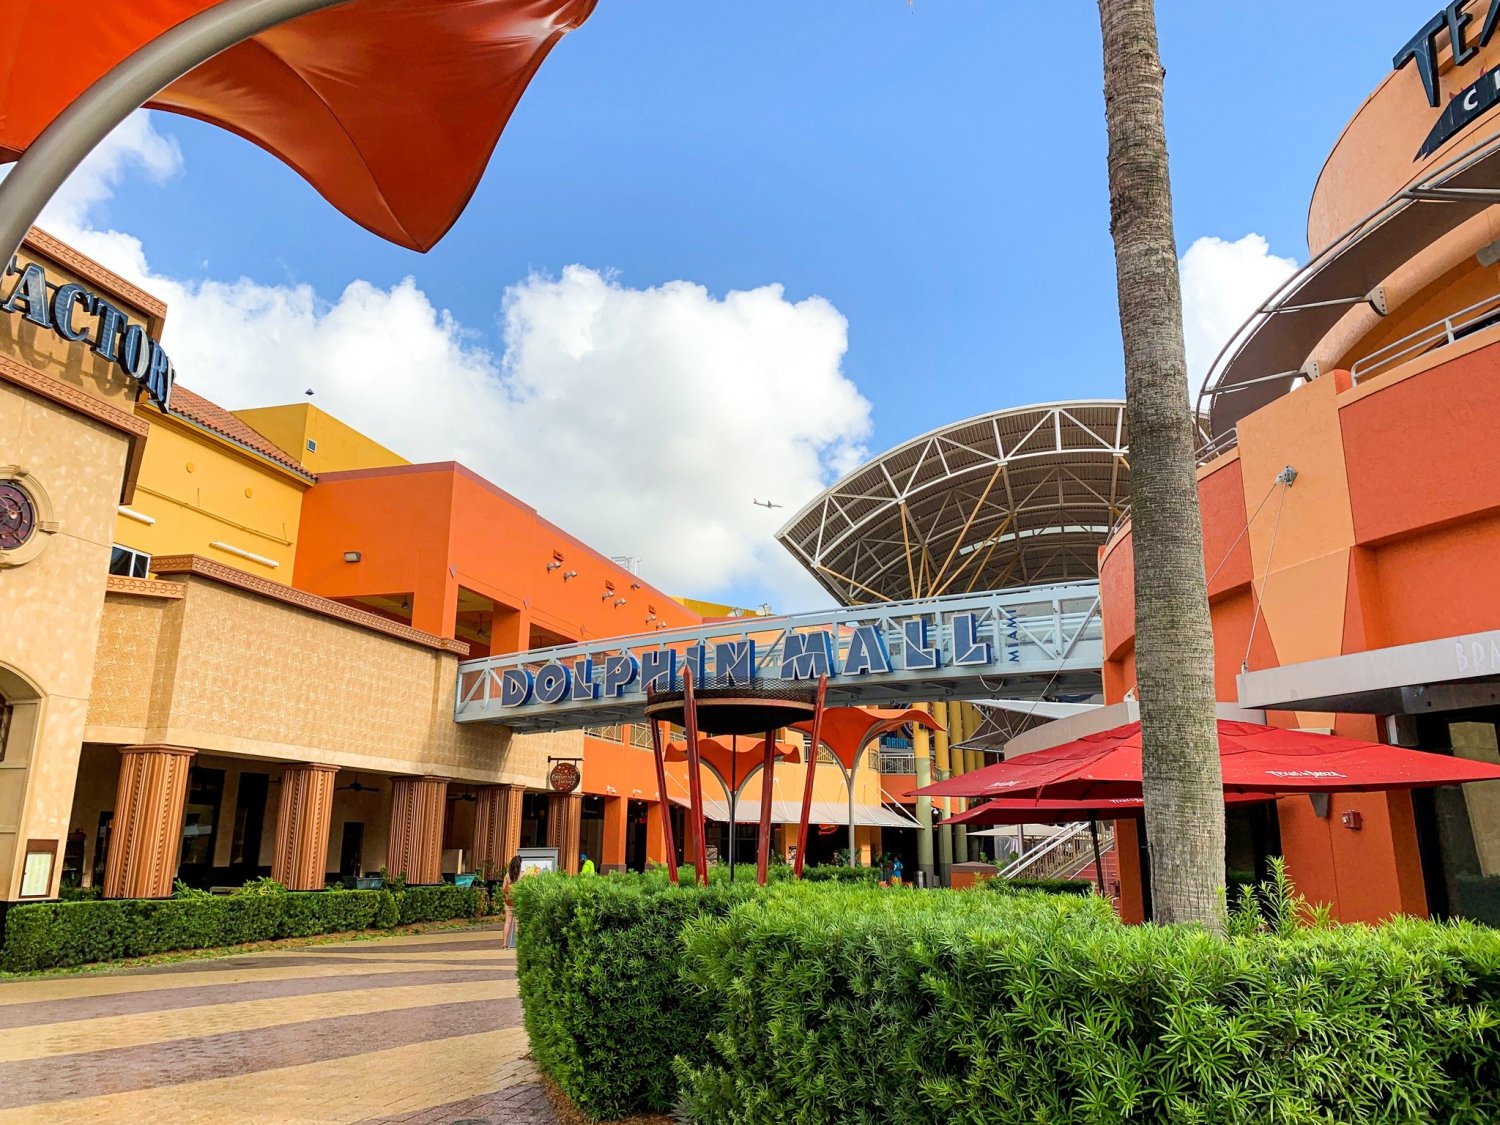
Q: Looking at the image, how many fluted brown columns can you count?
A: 5